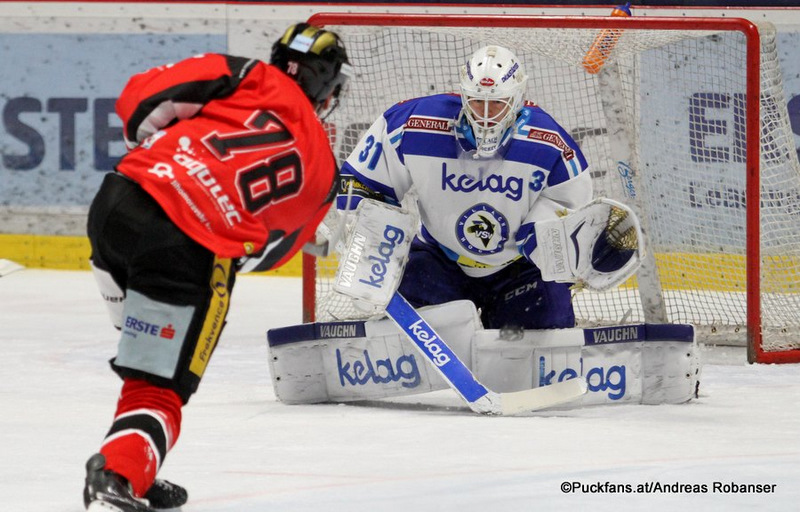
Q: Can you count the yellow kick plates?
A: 1